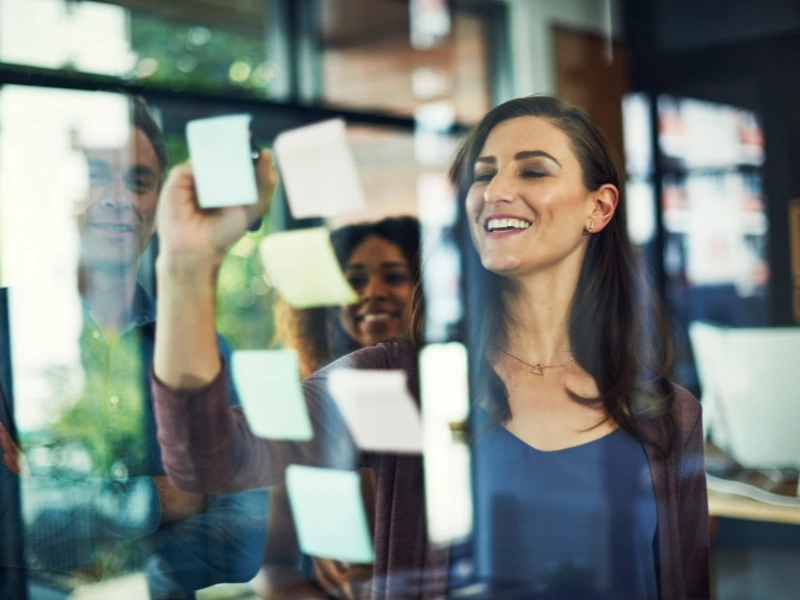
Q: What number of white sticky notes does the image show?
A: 2